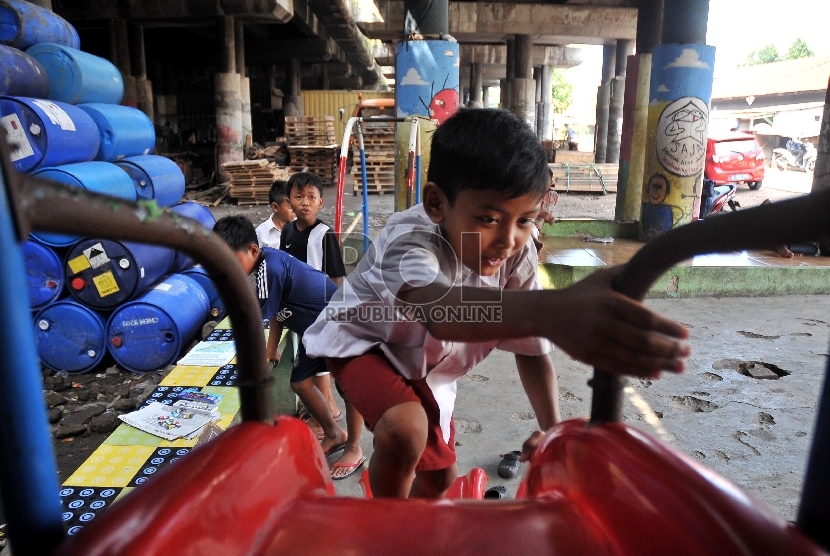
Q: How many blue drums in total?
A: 13